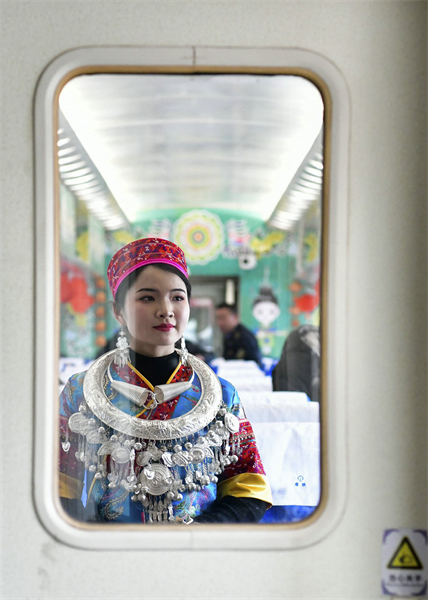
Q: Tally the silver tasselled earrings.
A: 2